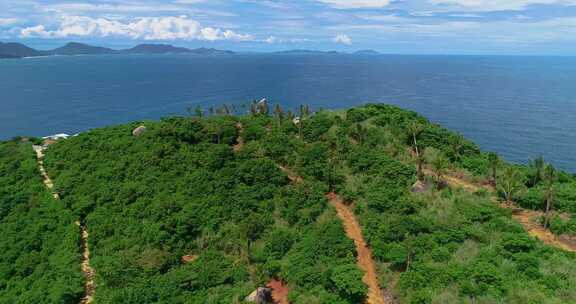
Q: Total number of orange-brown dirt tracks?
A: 3